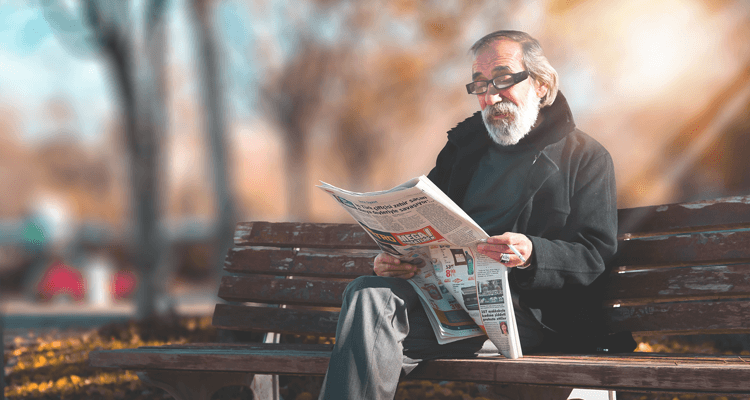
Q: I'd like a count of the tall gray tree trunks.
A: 2